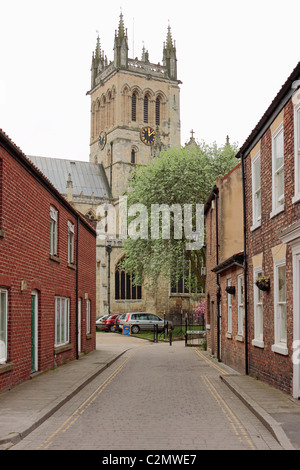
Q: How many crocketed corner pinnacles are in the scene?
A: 4